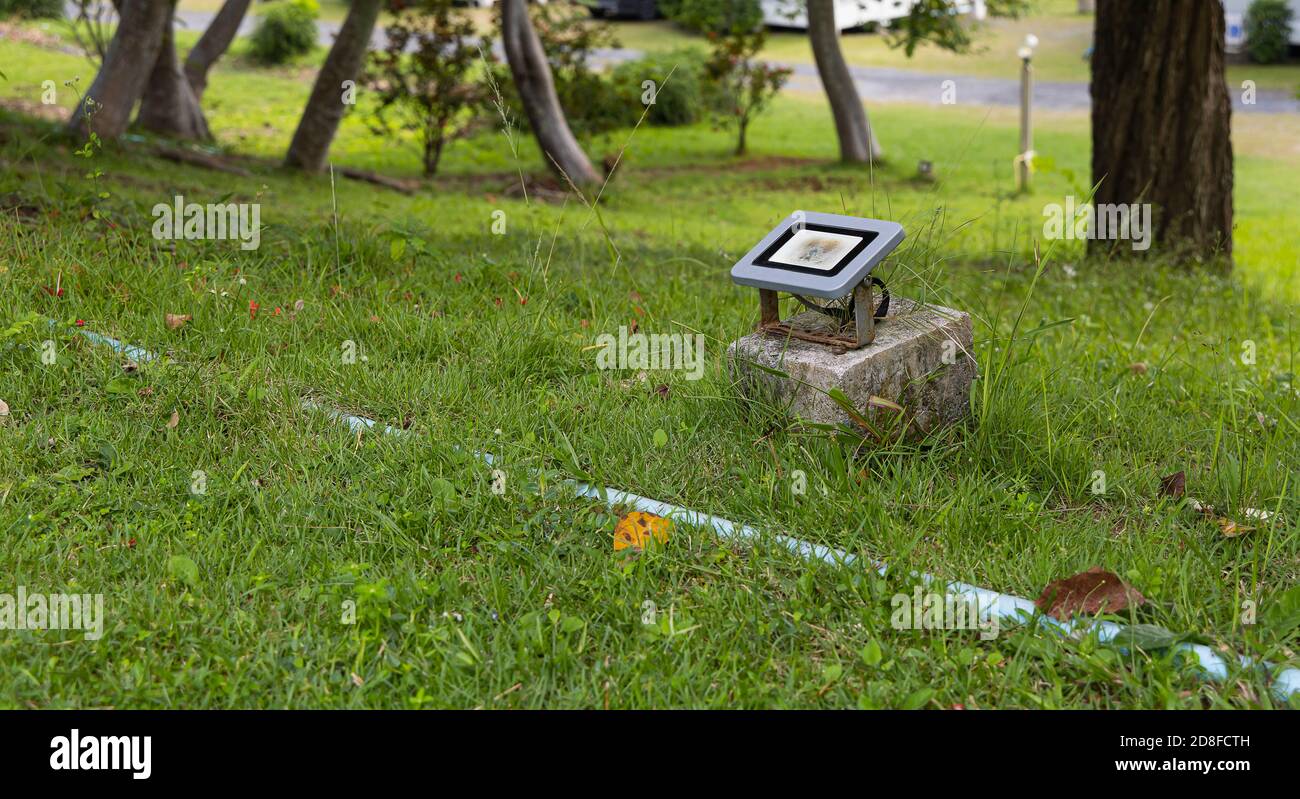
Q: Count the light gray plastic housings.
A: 1